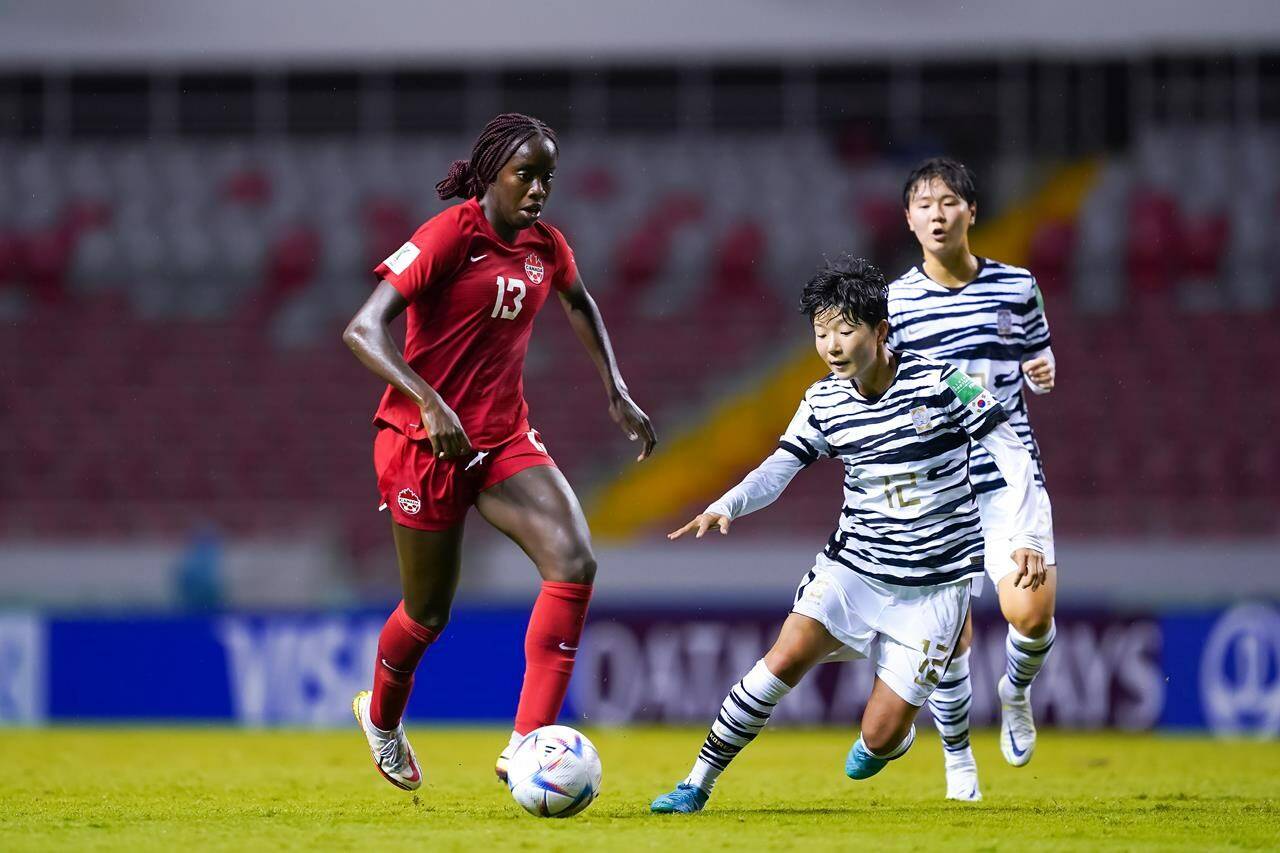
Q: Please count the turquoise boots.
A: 2